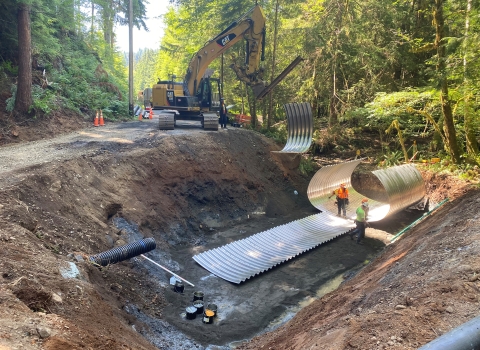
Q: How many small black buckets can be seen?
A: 6